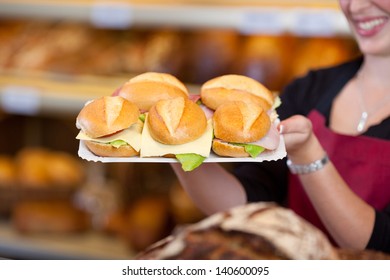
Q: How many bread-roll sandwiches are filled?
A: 5